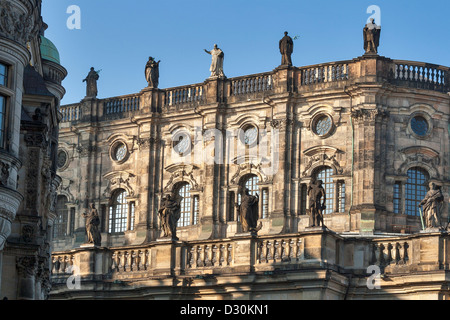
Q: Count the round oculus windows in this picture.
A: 6